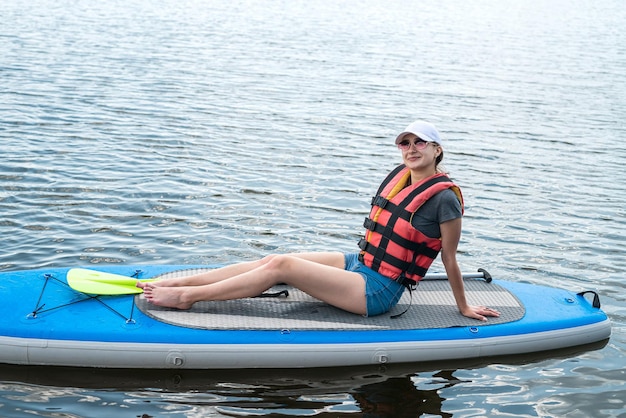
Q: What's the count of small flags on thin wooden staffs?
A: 0